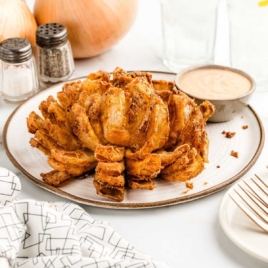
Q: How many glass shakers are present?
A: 2